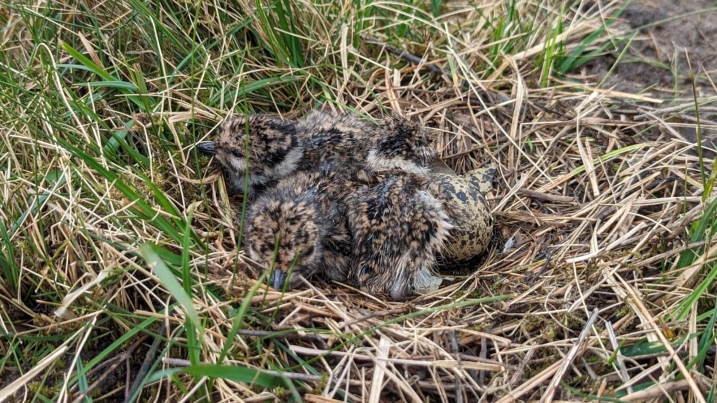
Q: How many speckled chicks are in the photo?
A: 3